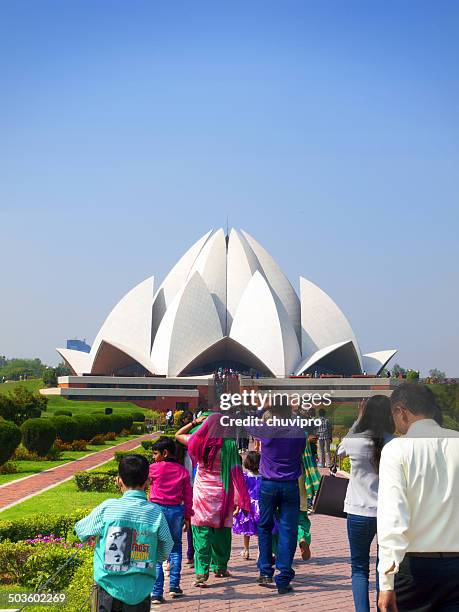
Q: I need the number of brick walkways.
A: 2